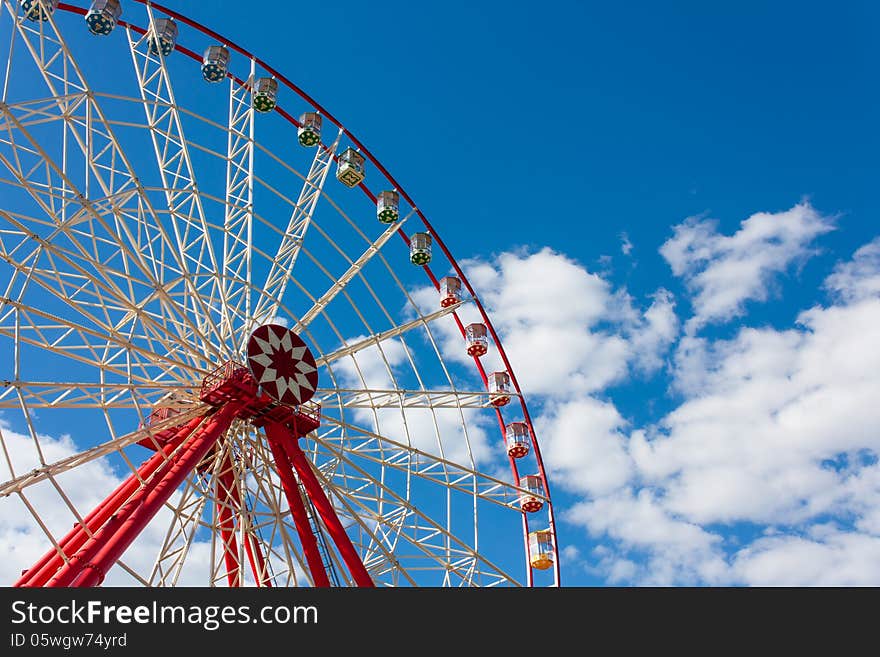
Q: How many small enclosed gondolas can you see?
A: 15